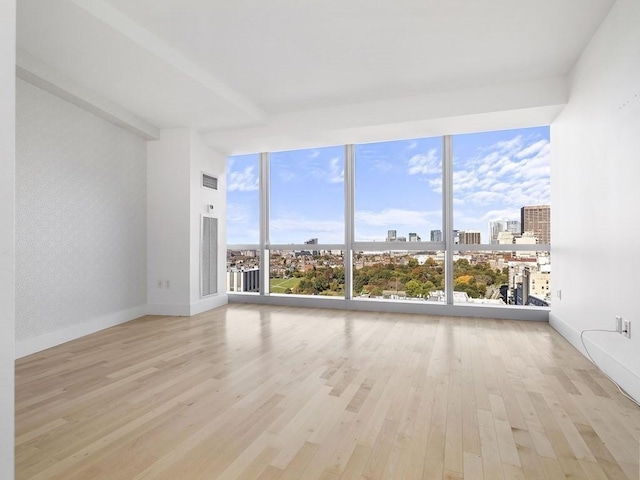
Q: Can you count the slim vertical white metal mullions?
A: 3